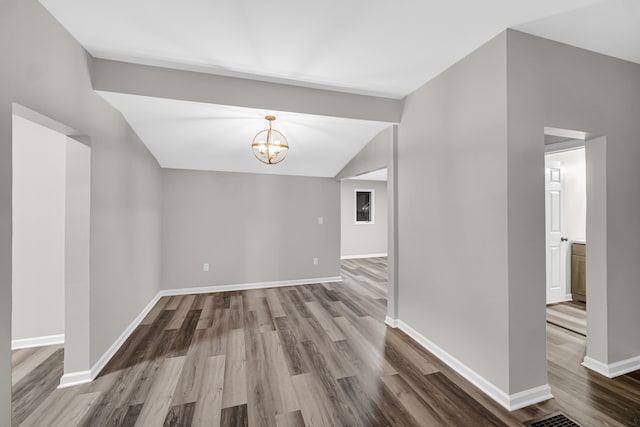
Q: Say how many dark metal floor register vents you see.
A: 1